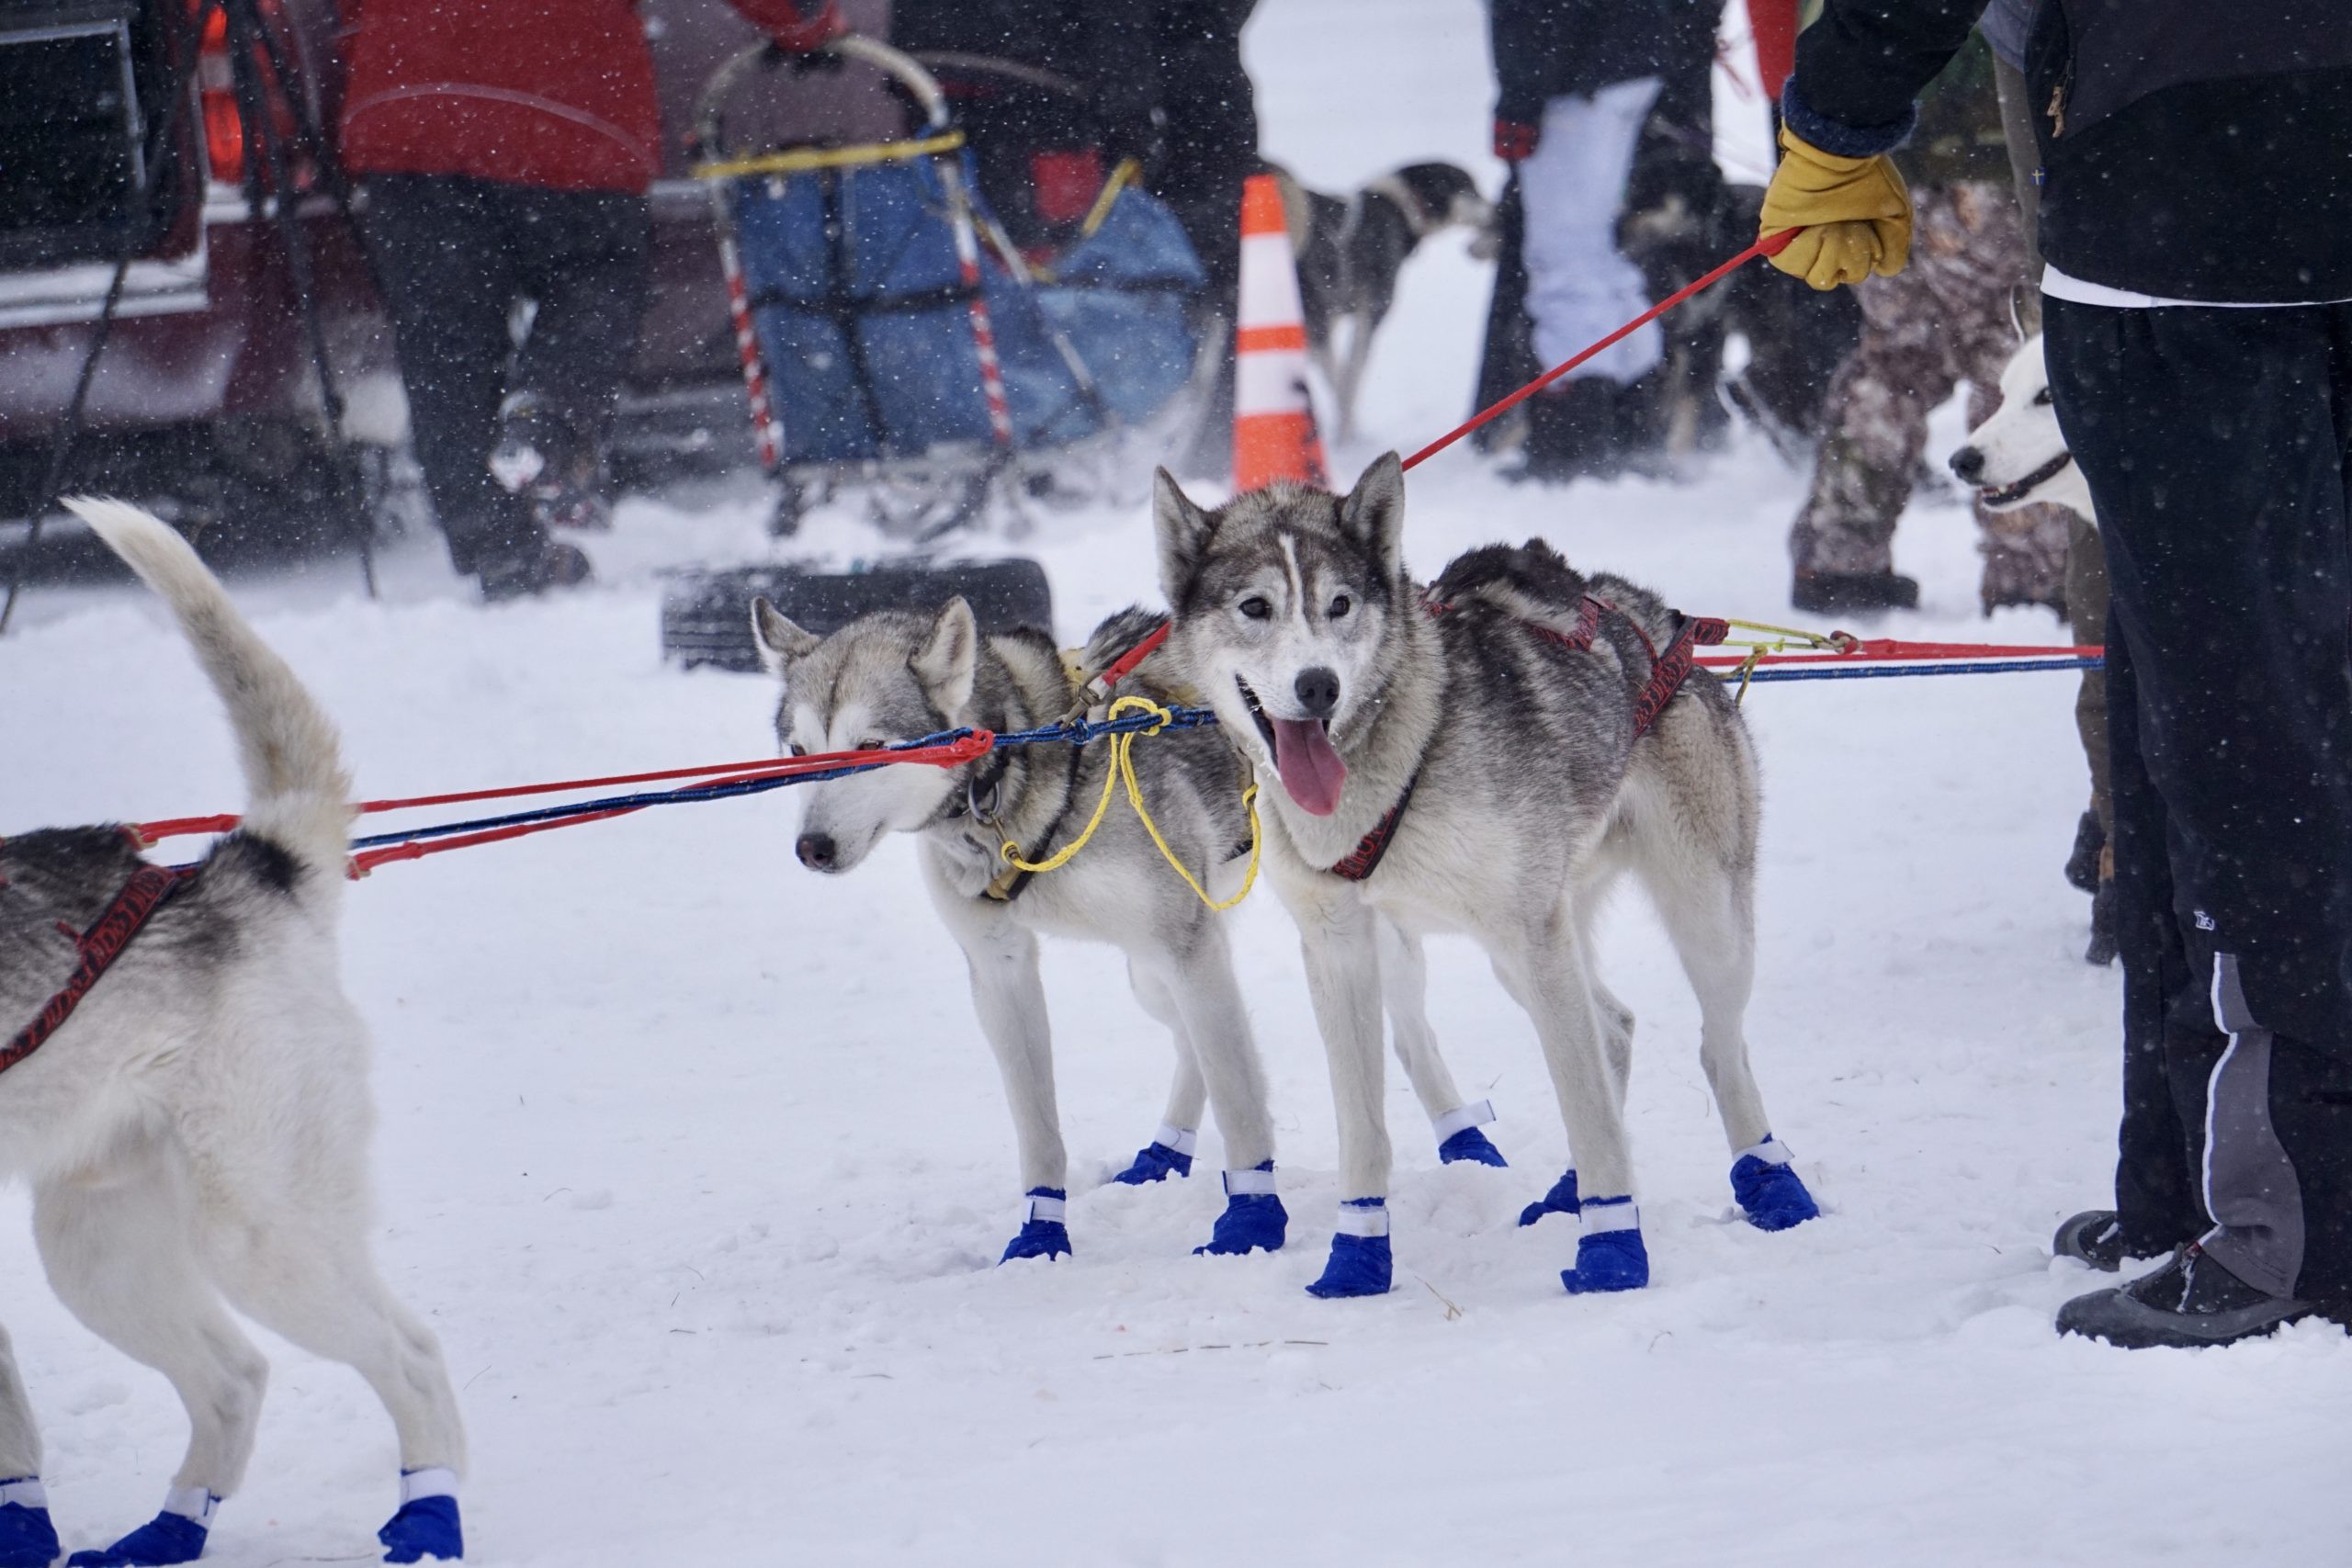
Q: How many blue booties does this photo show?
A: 11